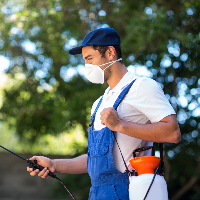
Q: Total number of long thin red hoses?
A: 0